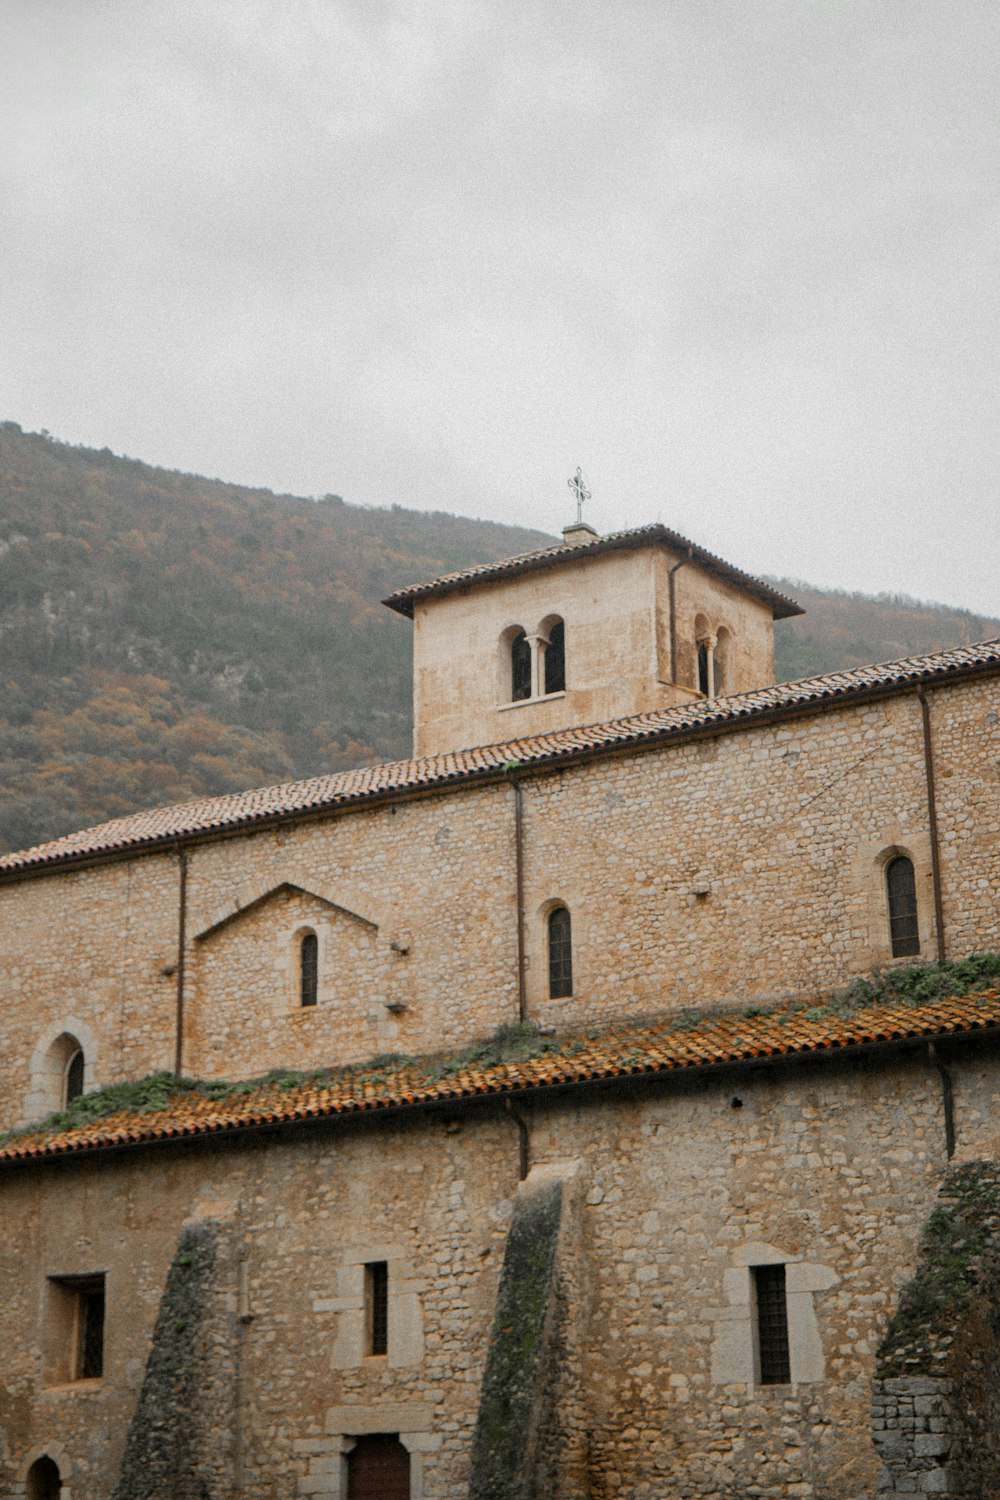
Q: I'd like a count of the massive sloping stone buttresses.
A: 3